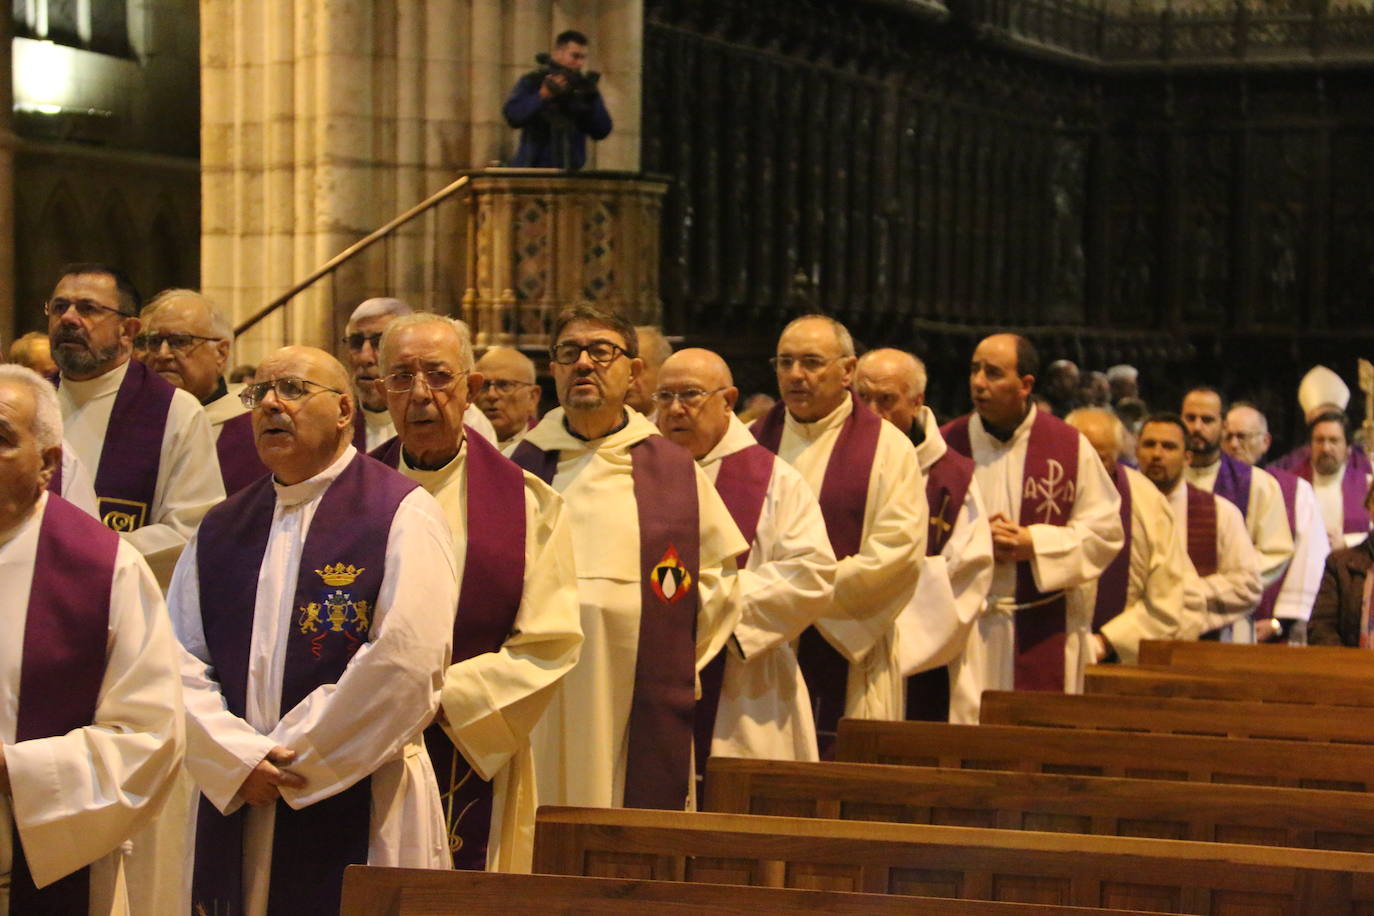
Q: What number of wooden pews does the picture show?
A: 7